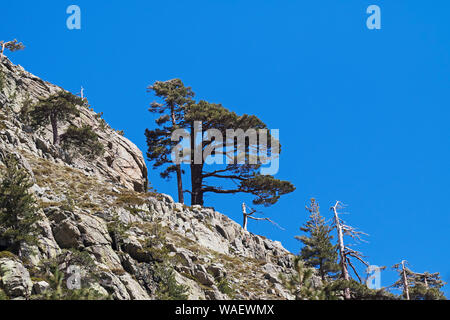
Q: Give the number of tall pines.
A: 2